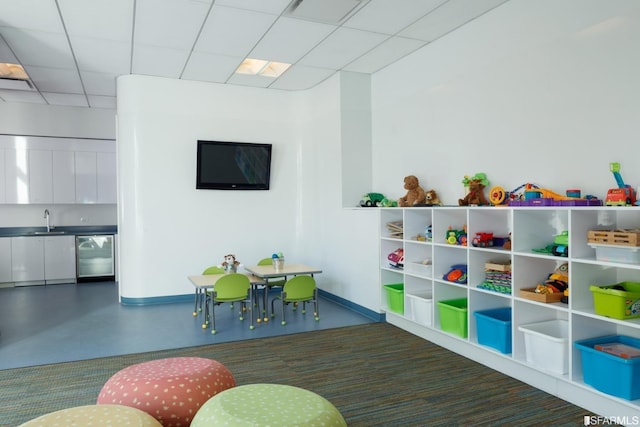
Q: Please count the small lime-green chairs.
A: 4